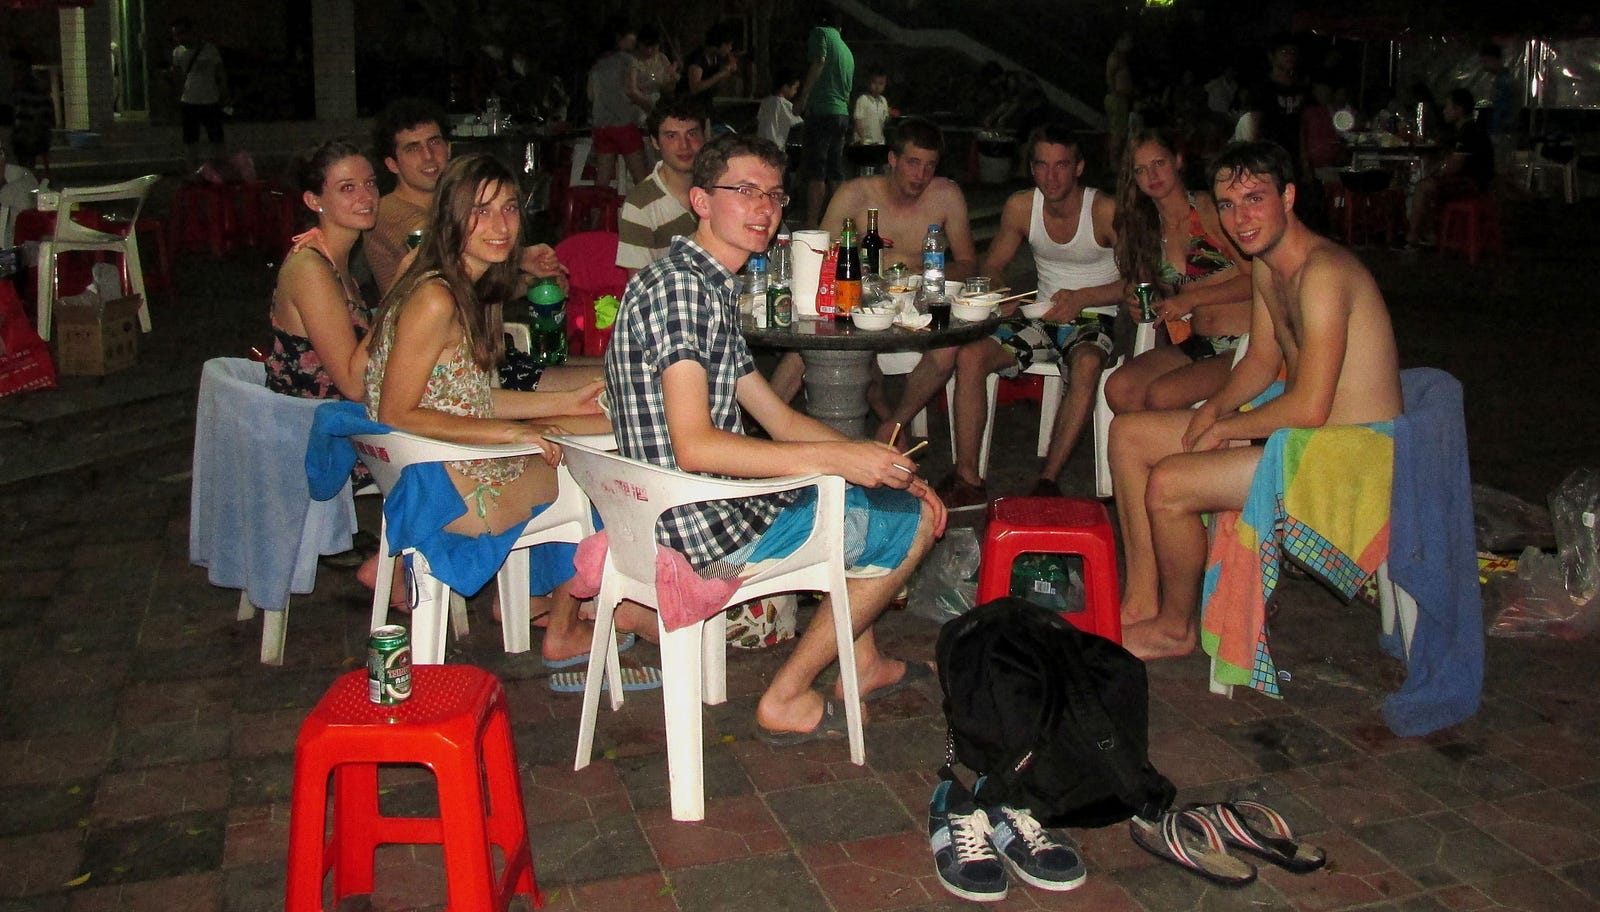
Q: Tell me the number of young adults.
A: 9